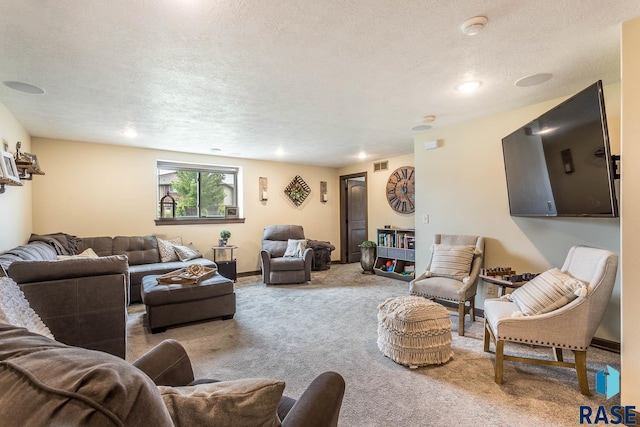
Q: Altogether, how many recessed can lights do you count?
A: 4